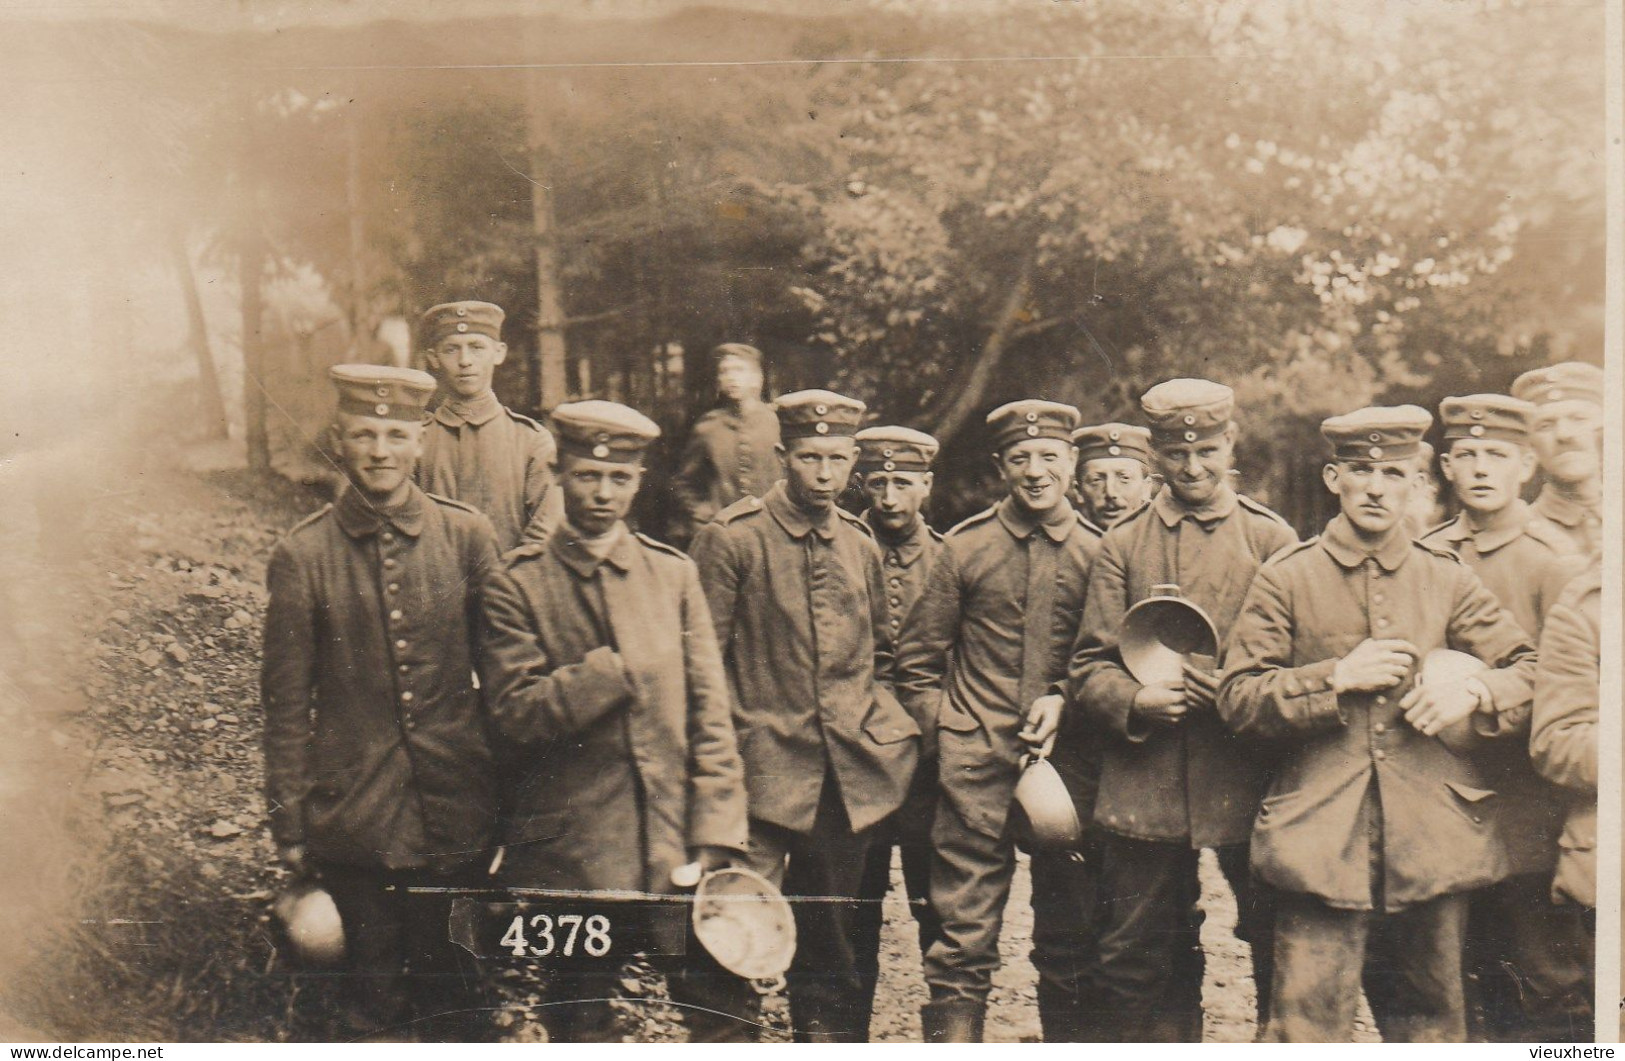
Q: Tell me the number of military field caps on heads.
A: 12